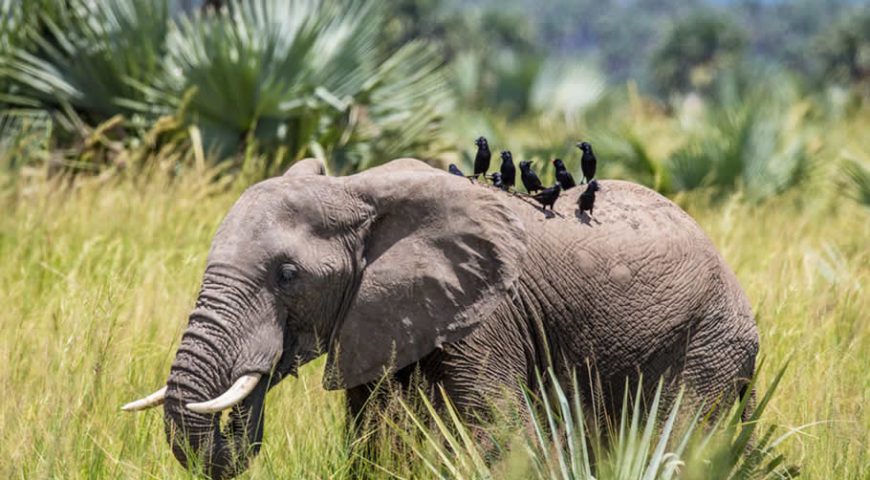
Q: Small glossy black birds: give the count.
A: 9